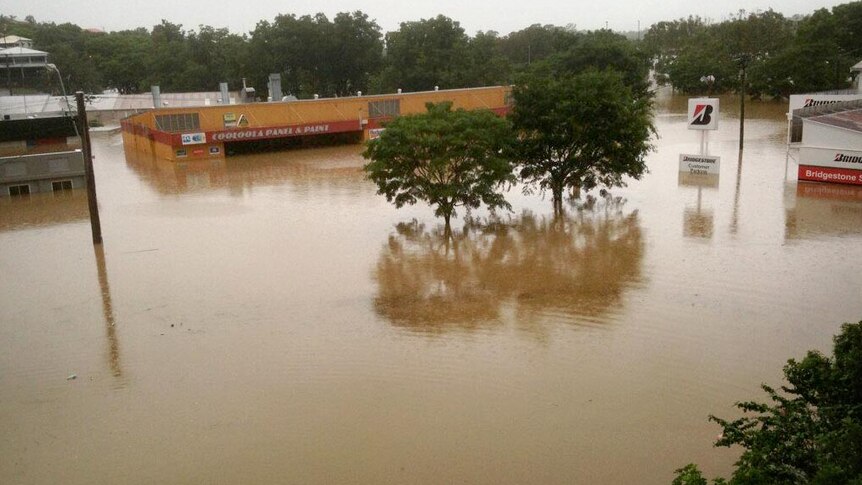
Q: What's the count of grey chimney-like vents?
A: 3